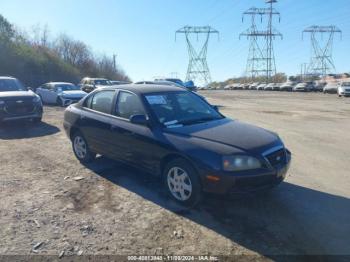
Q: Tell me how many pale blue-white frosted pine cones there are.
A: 0